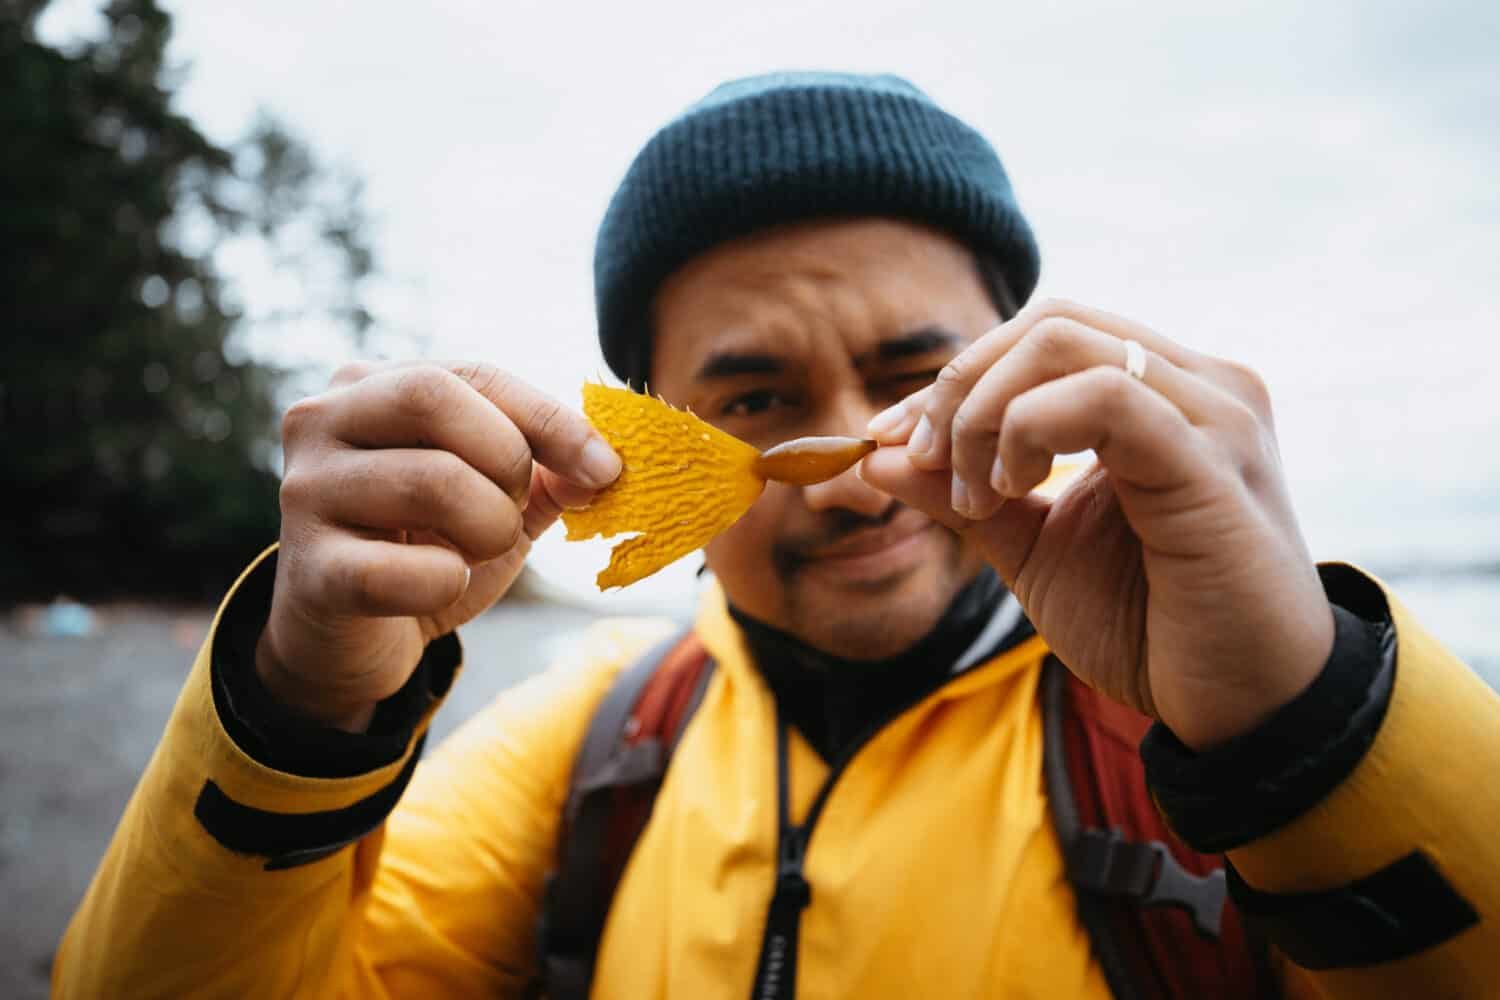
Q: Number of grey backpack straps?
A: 2